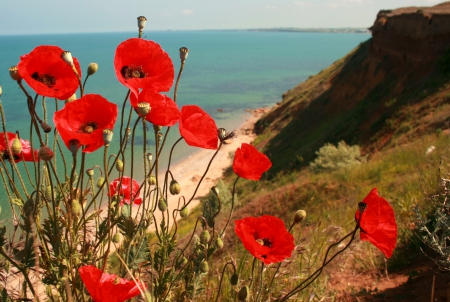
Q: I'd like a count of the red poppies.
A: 11